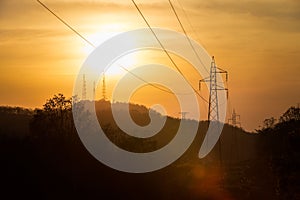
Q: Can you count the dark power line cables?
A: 3